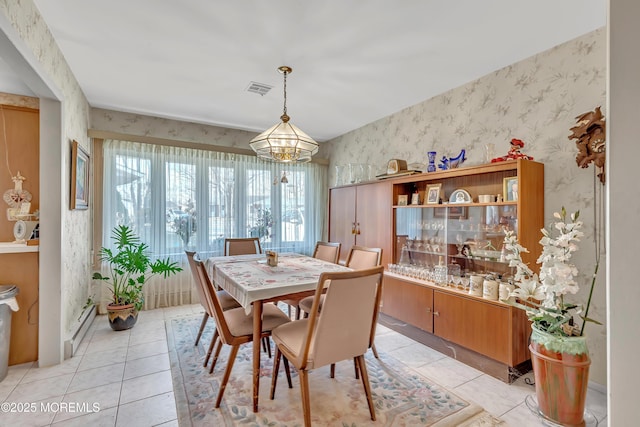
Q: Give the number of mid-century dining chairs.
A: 6